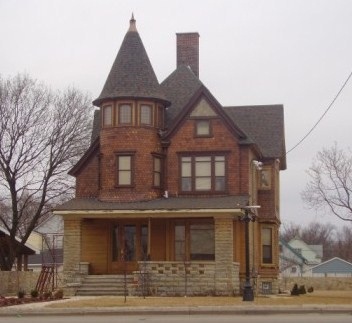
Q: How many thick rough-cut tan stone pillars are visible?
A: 2